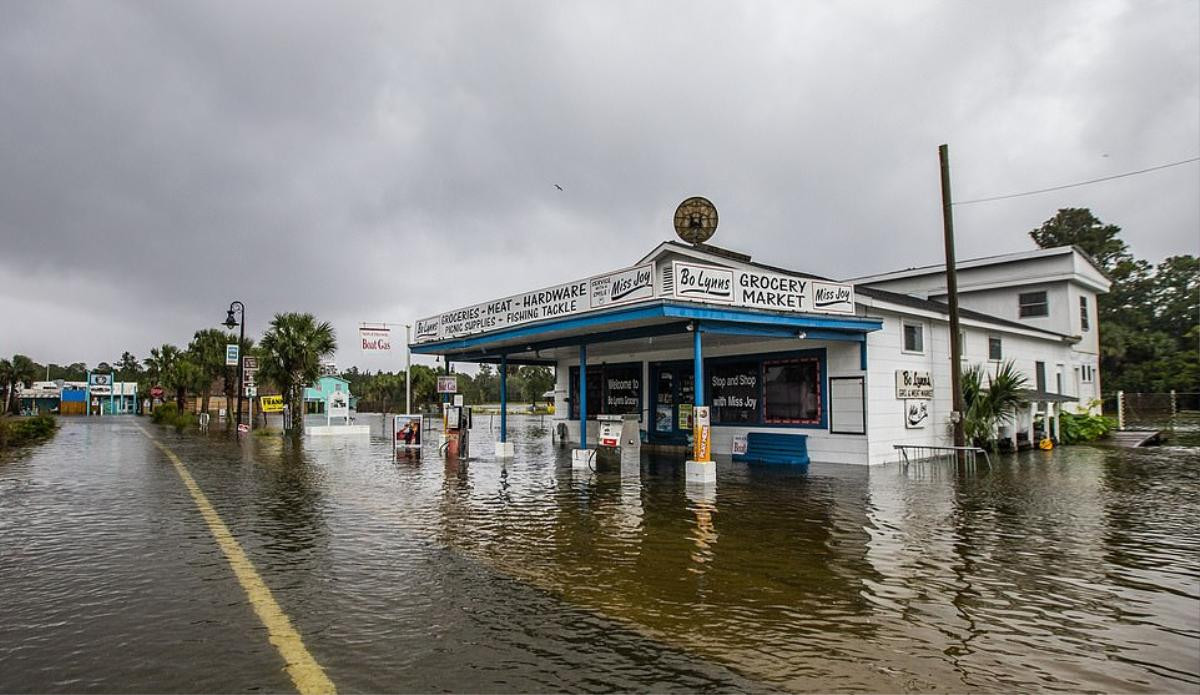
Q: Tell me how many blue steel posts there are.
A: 4